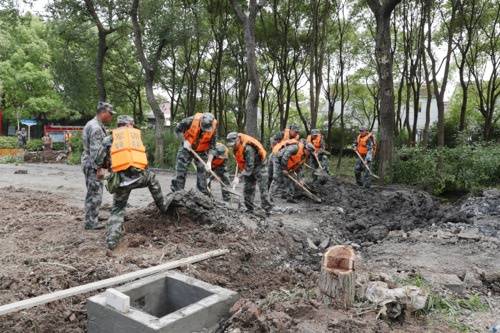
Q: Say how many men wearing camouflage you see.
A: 9